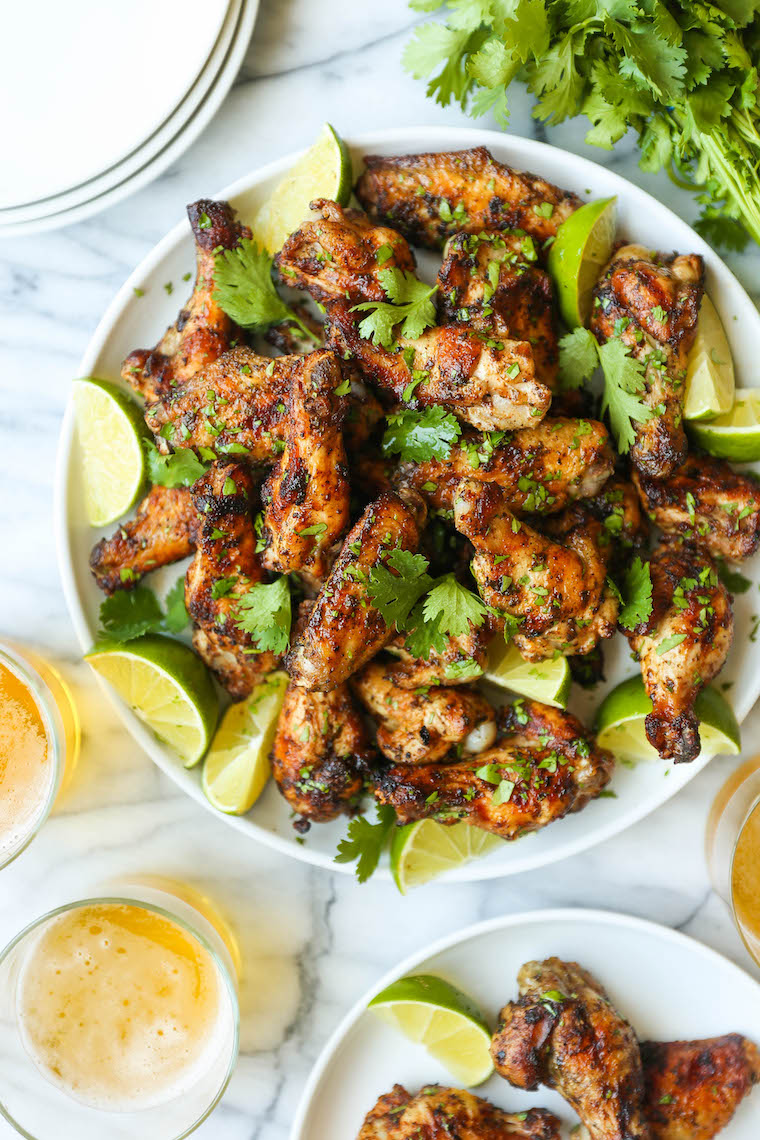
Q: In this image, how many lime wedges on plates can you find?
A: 11